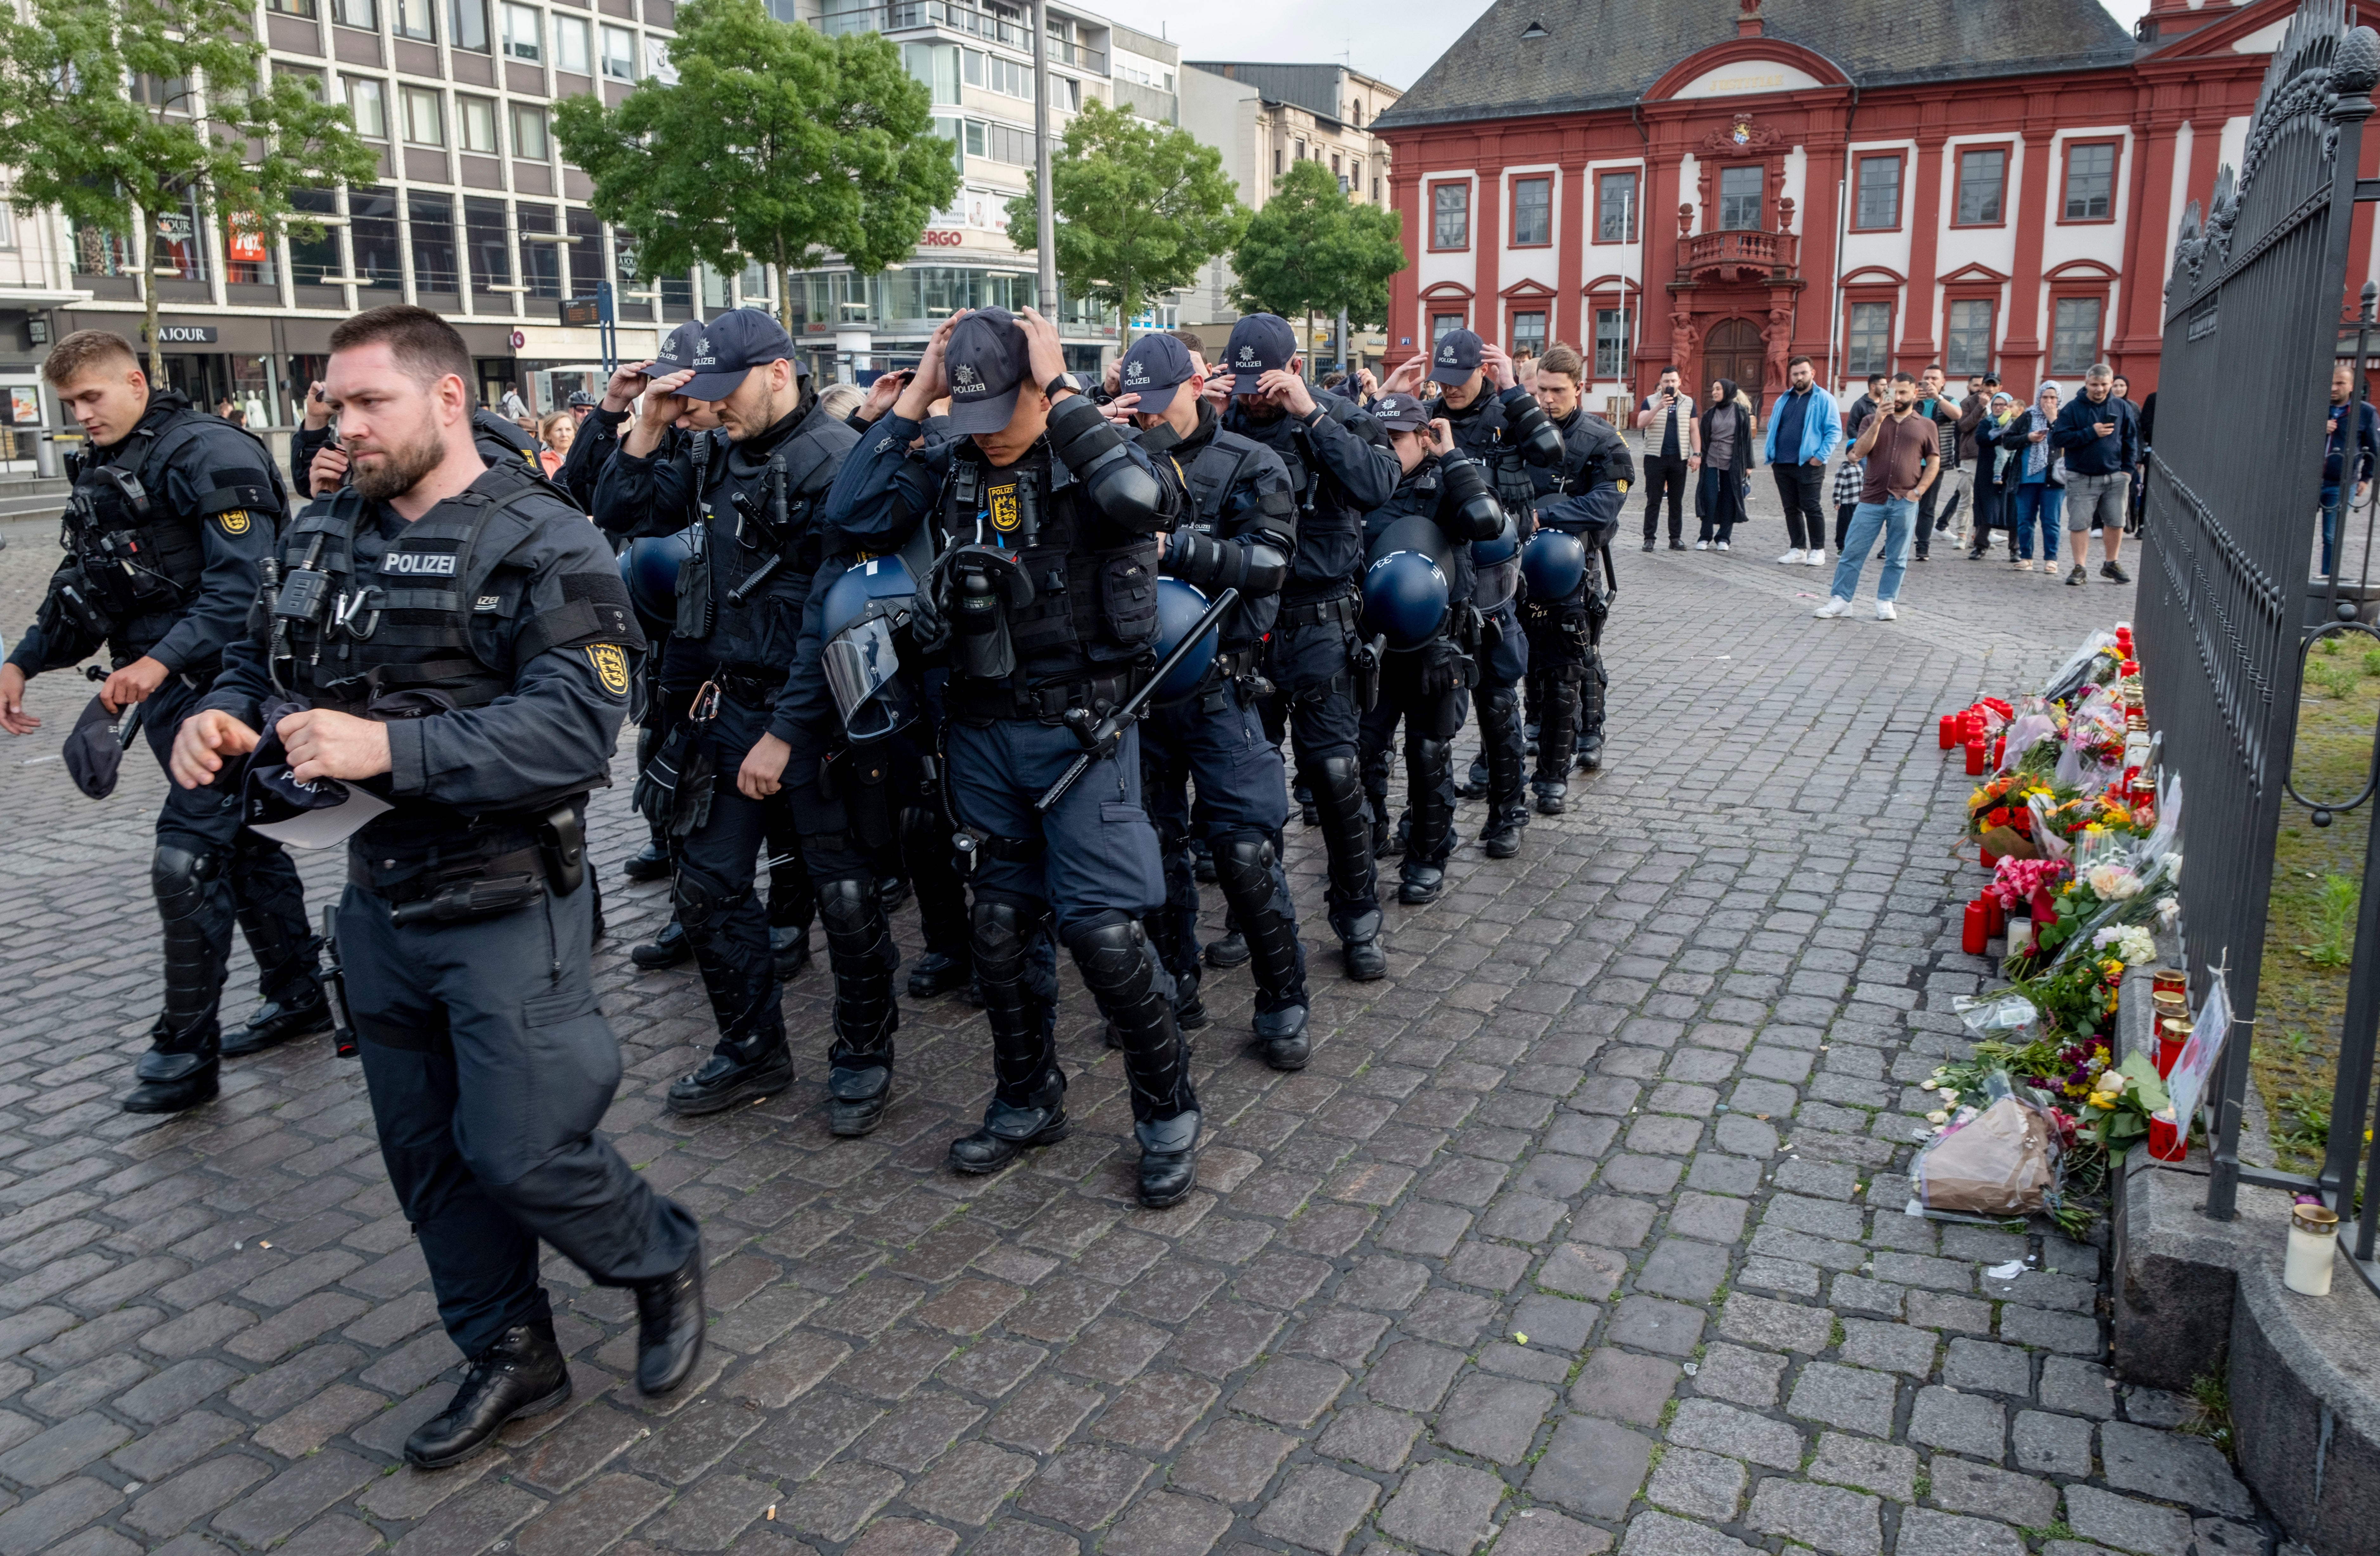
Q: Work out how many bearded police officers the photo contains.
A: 3